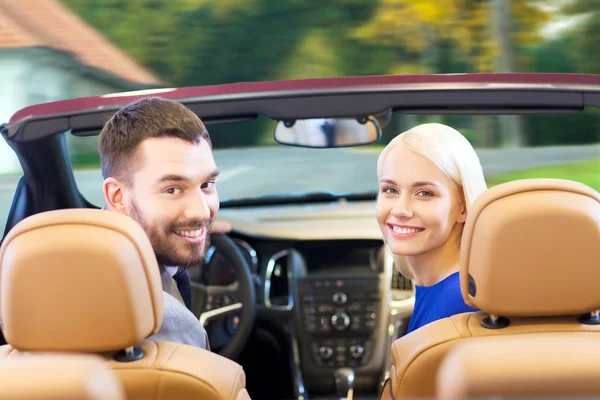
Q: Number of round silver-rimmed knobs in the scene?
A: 4